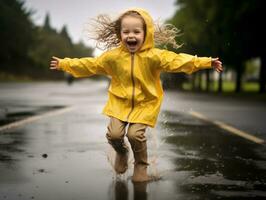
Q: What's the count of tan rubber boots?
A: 2